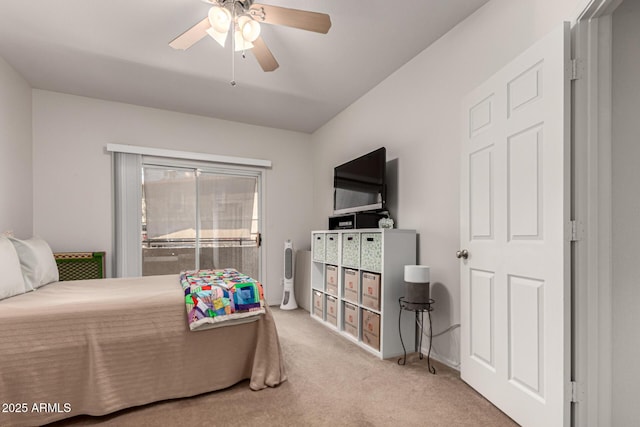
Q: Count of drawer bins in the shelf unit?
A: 11